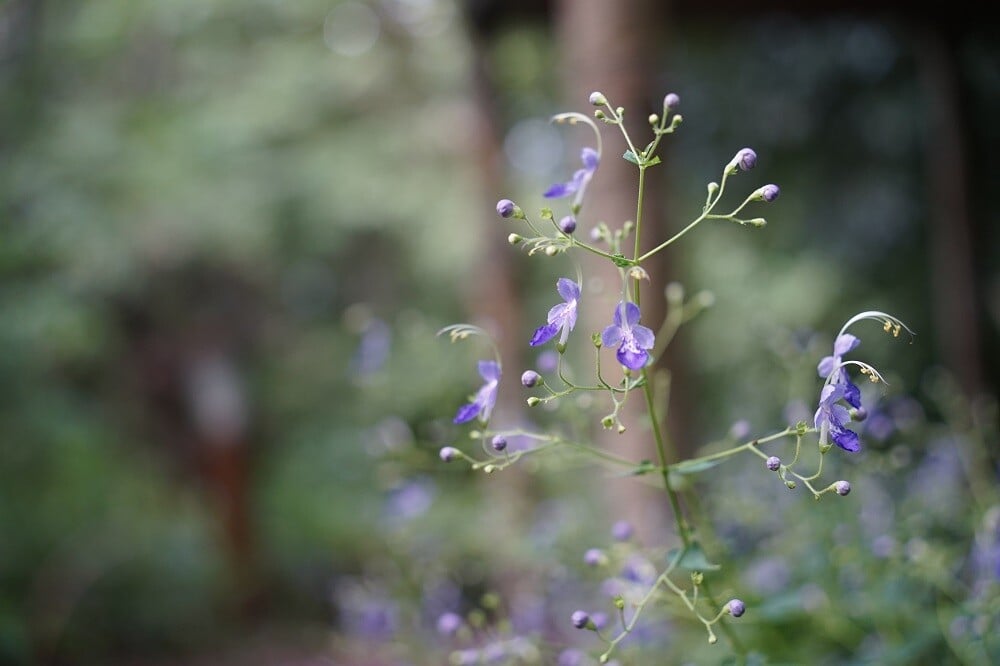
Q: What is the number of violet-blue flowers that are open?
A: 6